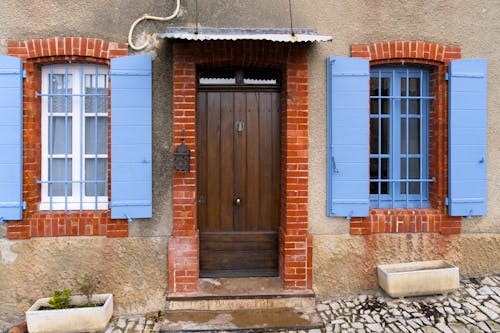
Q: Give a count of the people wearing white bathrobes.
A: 0